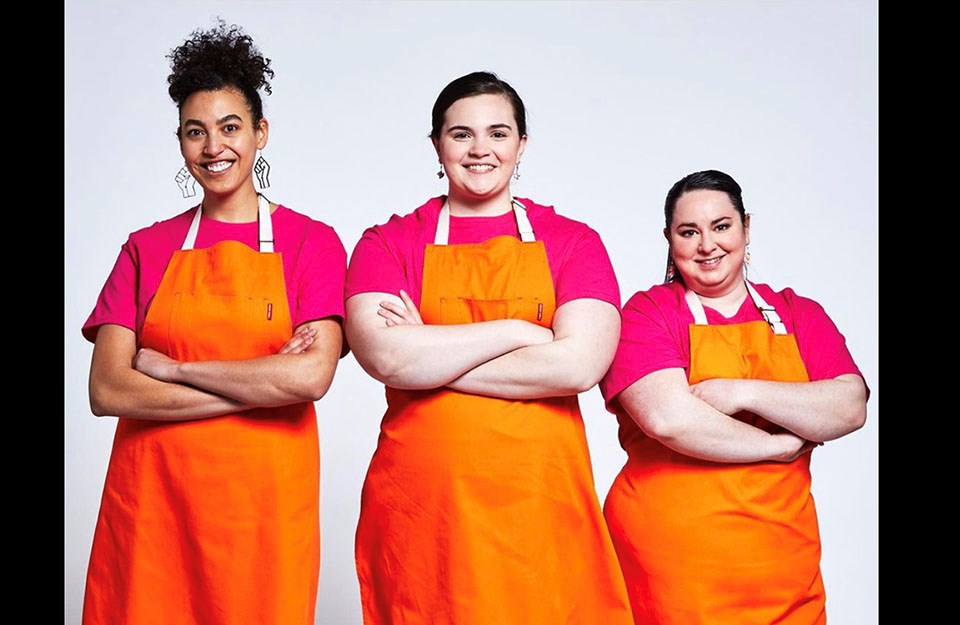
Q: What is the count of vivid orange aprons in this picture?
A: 3